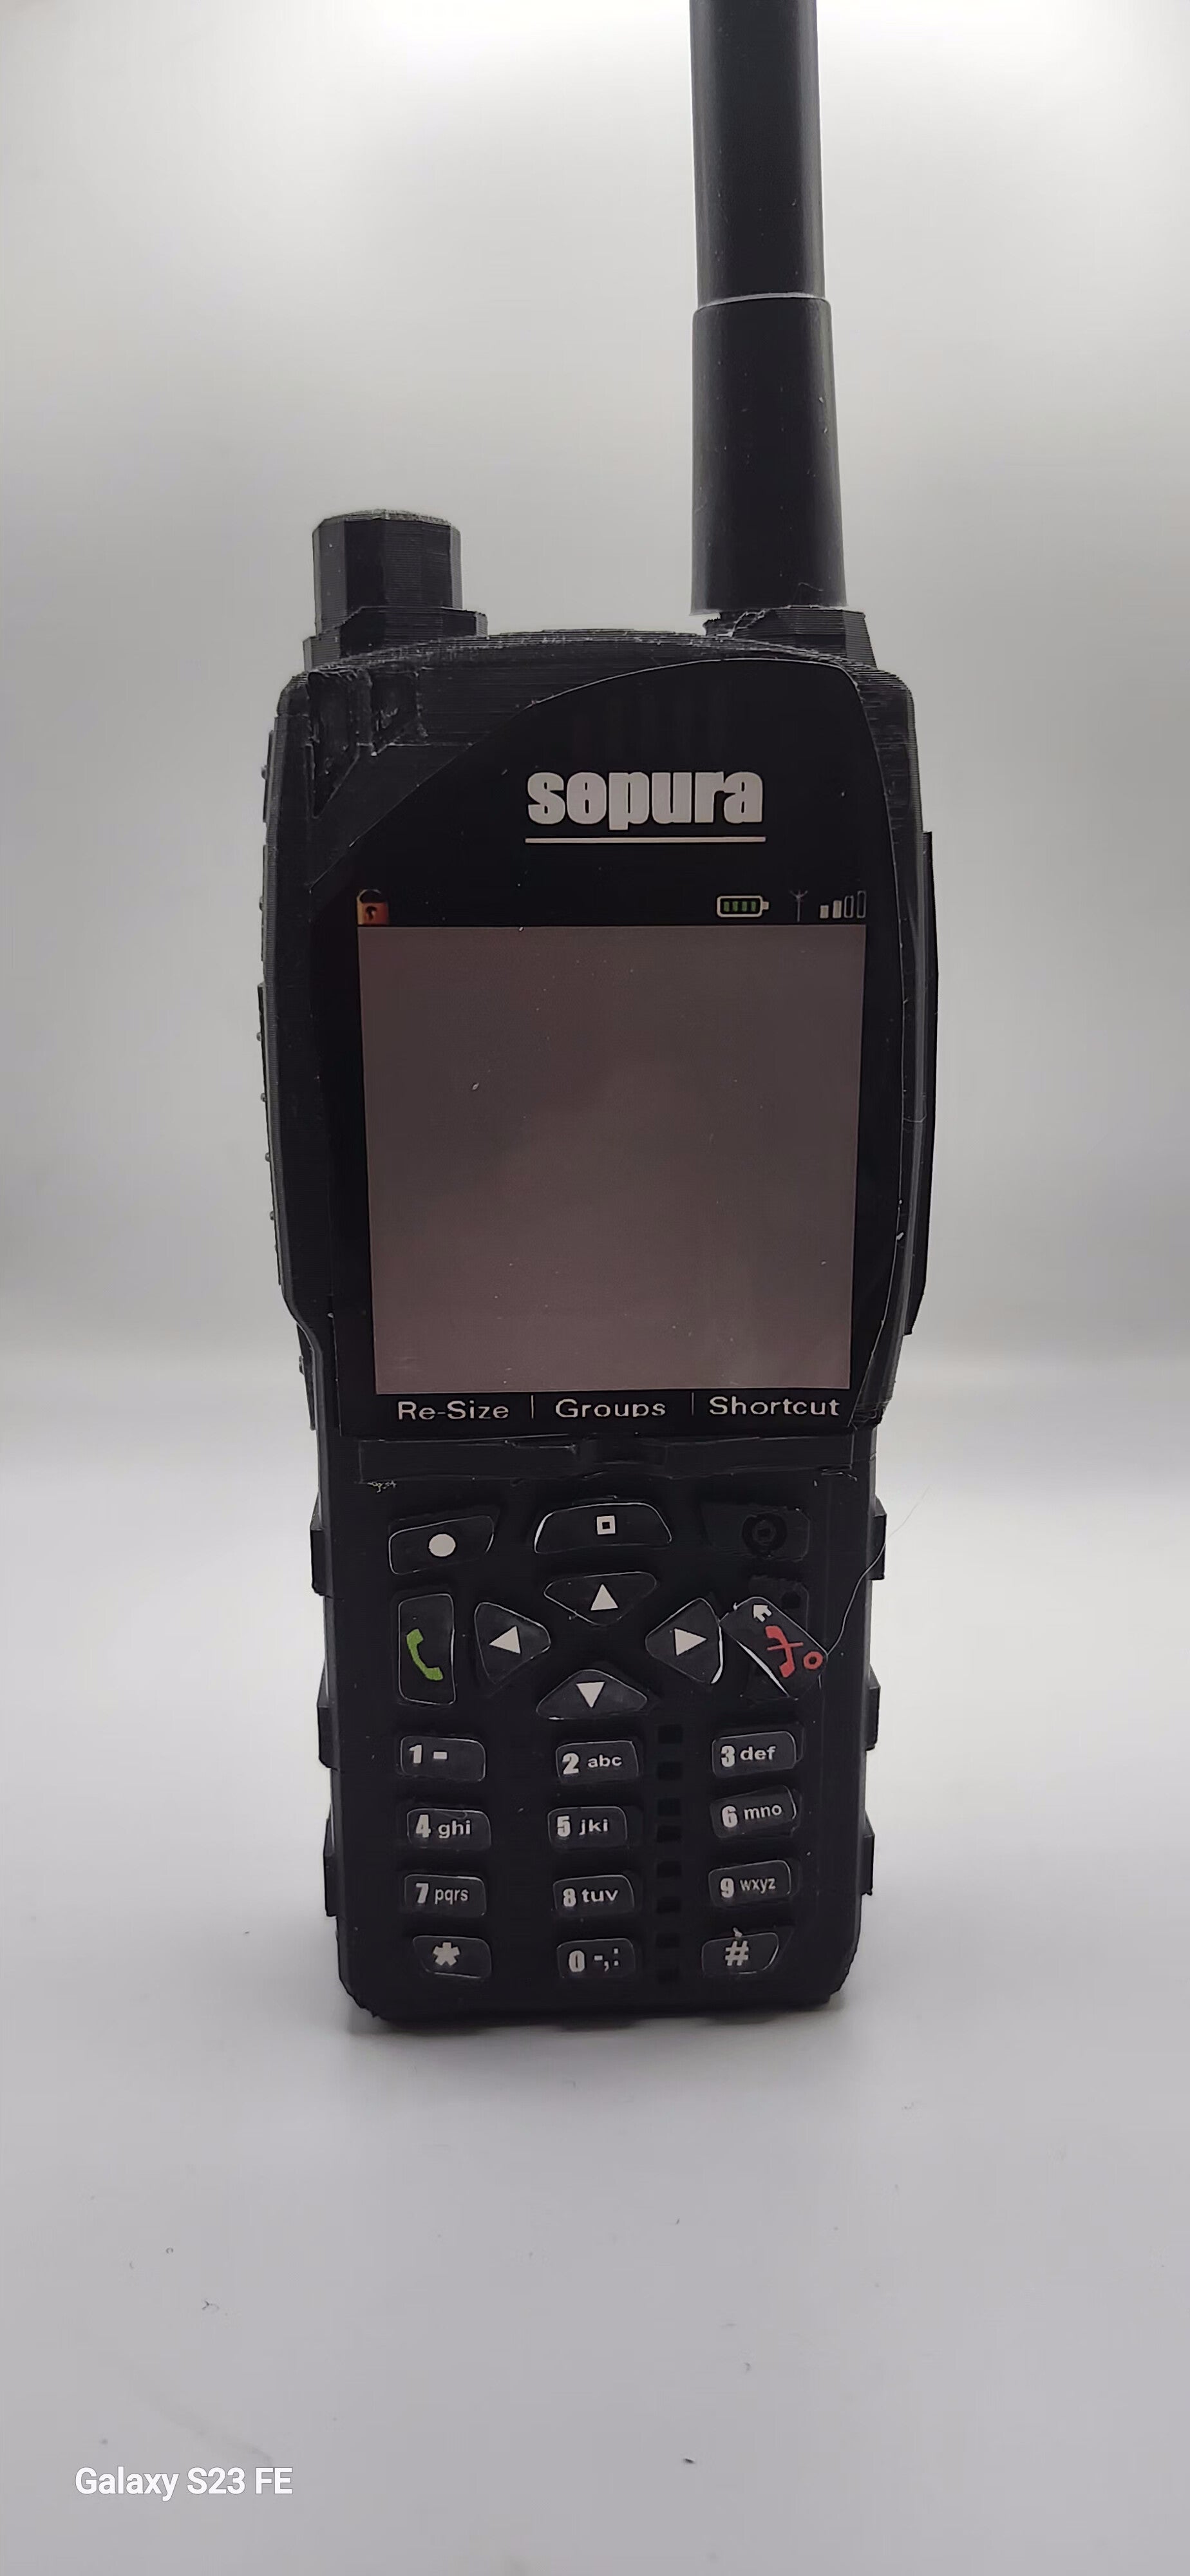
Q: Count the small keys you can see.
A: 12